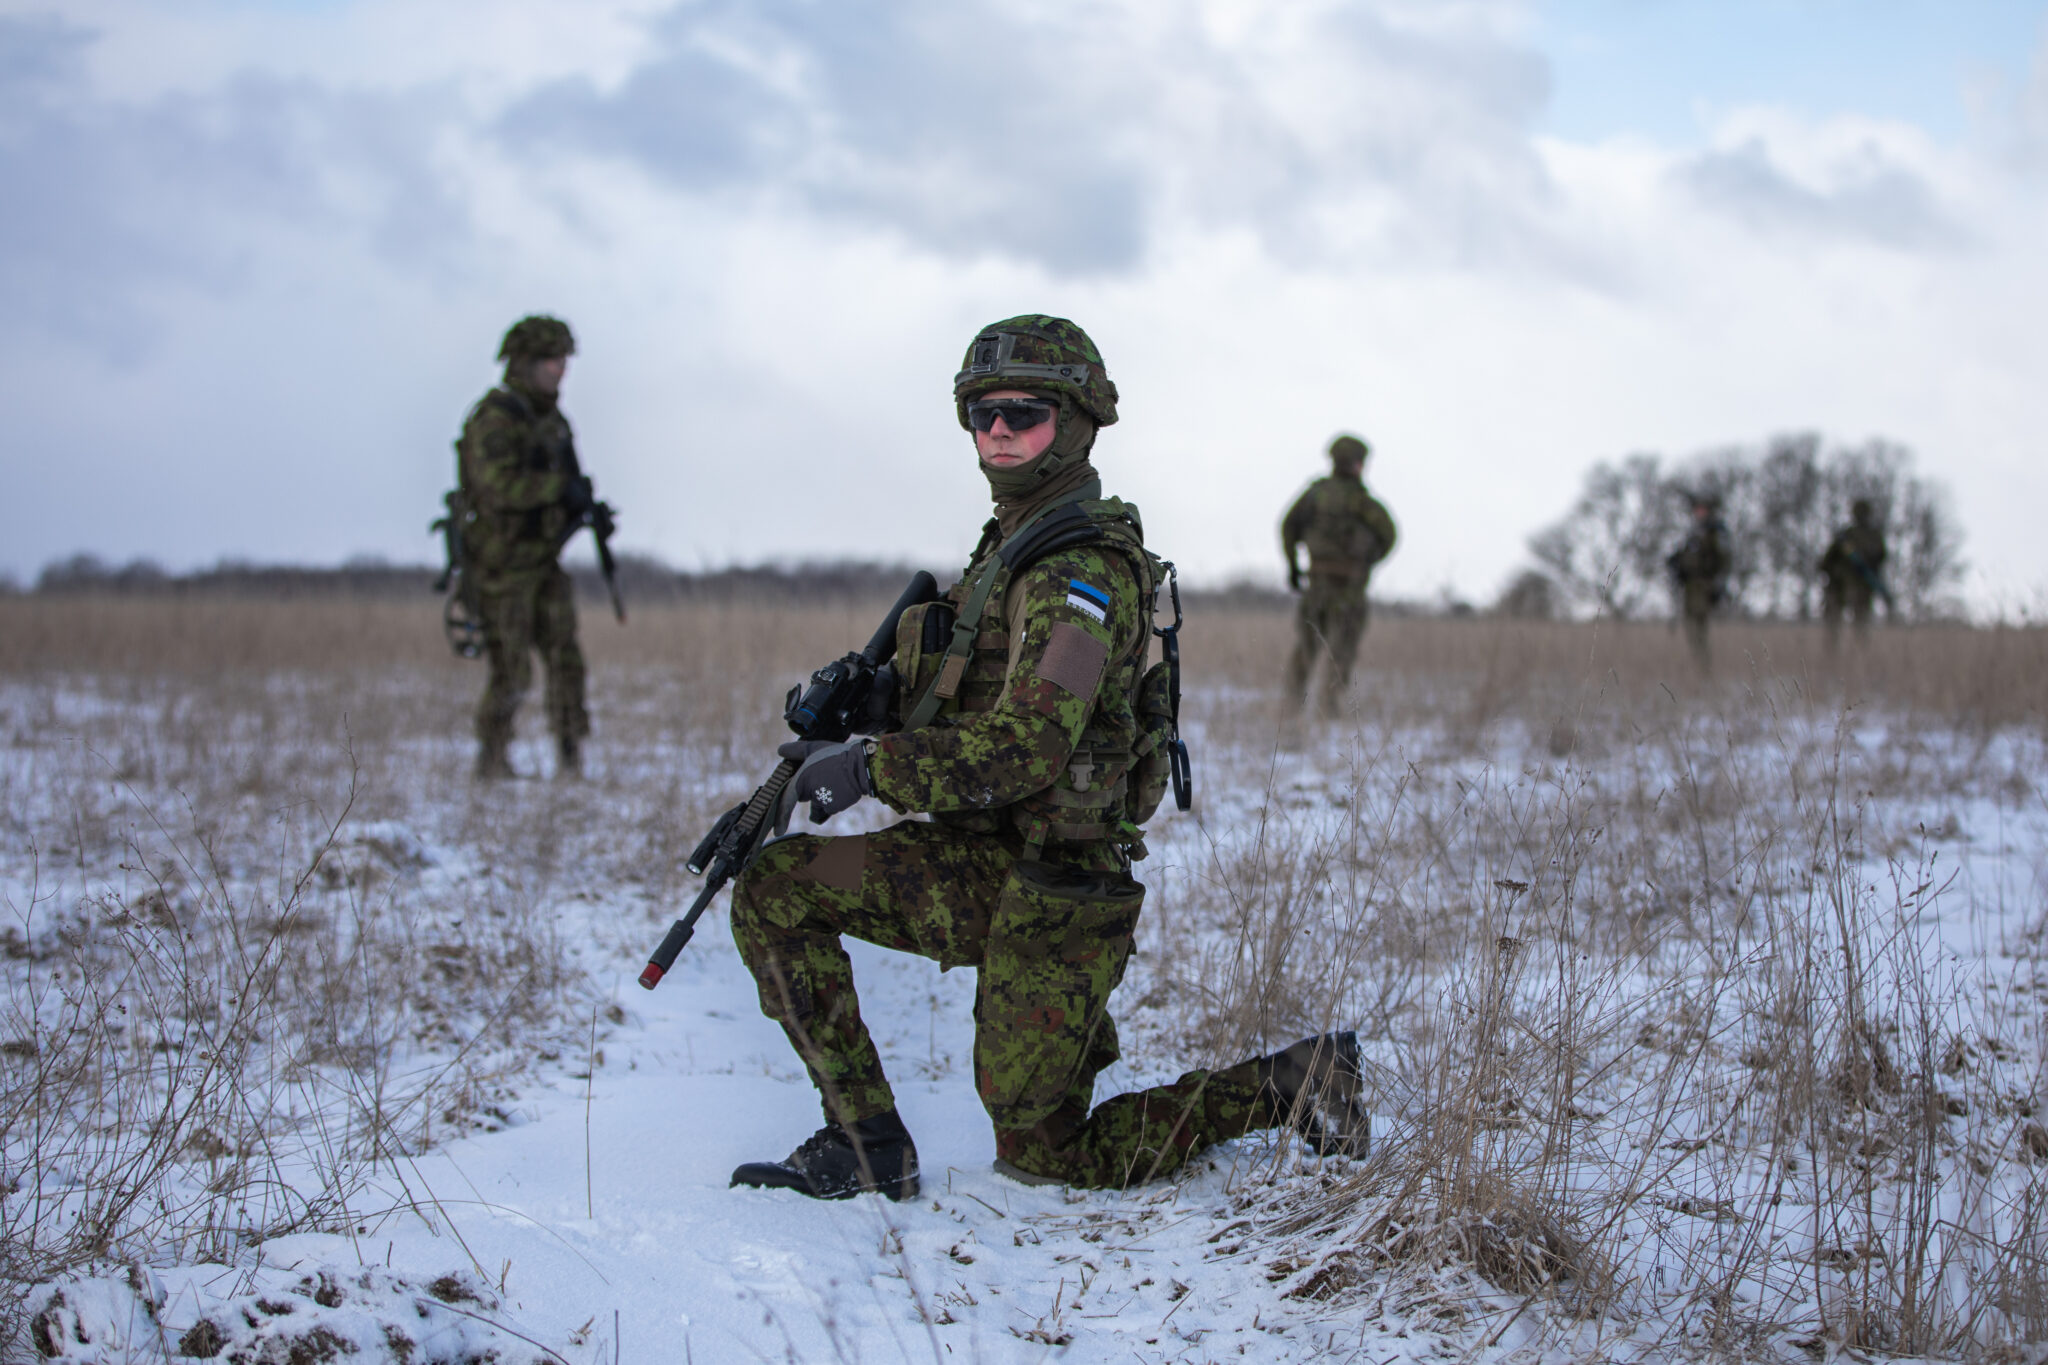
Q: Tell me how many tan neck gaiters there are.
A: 1